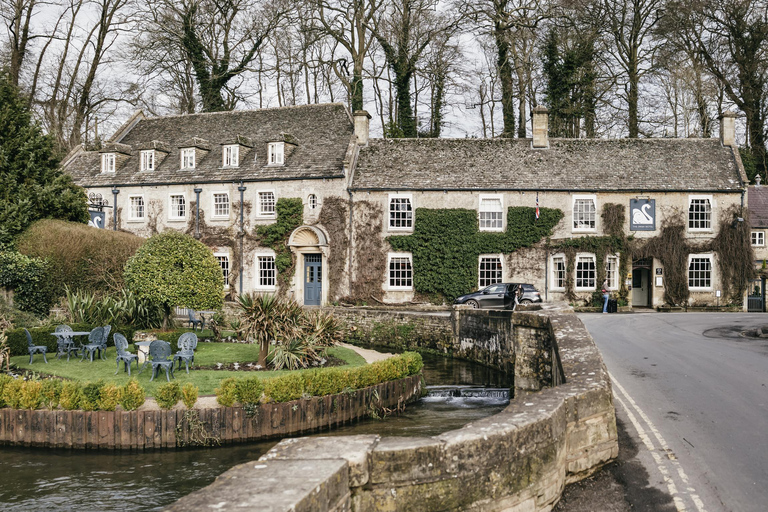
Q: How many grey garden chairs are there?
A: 8